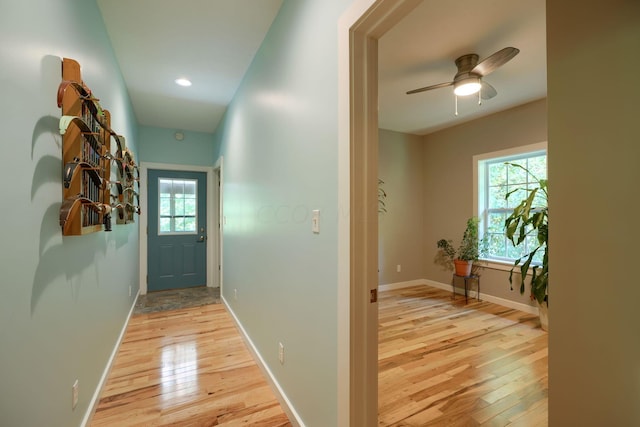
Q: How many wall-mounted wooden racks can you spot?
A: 2